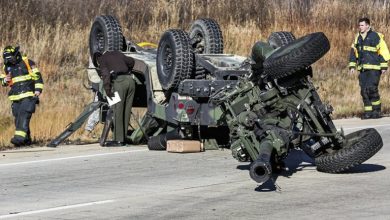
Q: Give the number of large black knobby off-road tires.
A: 6